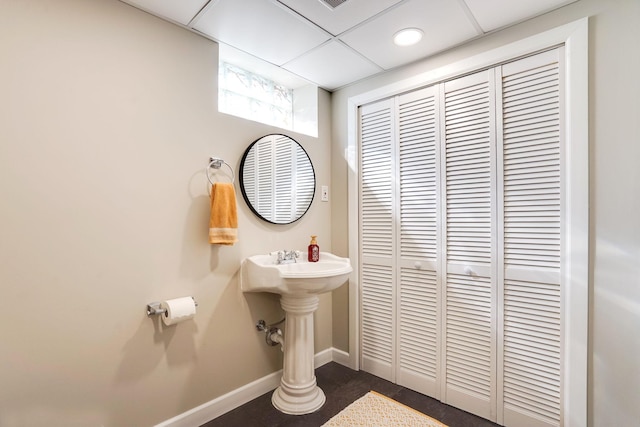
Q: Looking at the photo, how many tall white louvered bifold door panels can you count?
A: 4